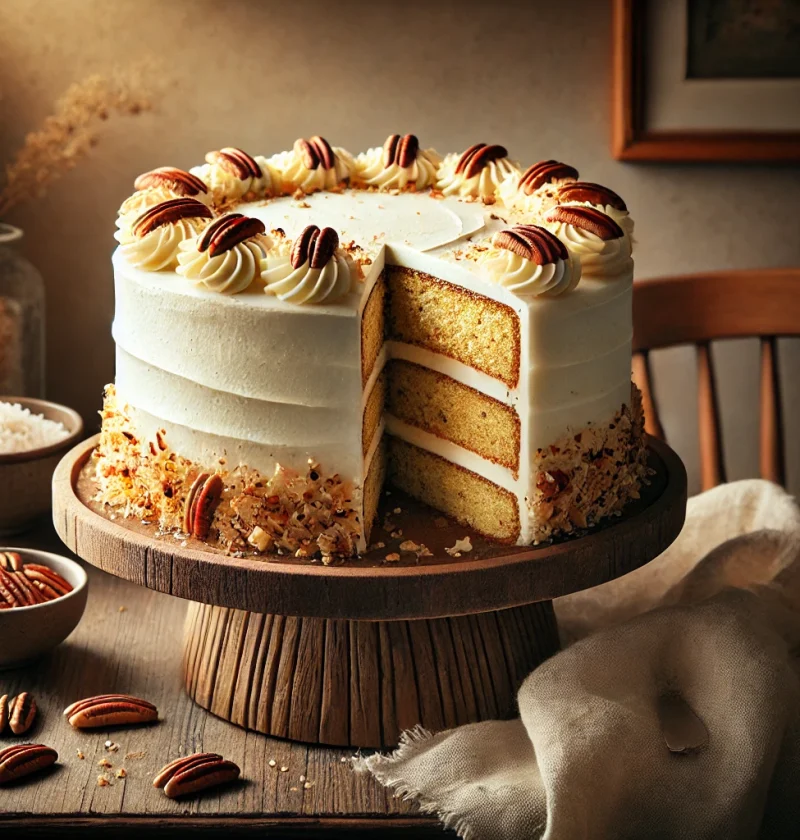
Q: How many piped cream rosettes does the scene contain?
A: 12